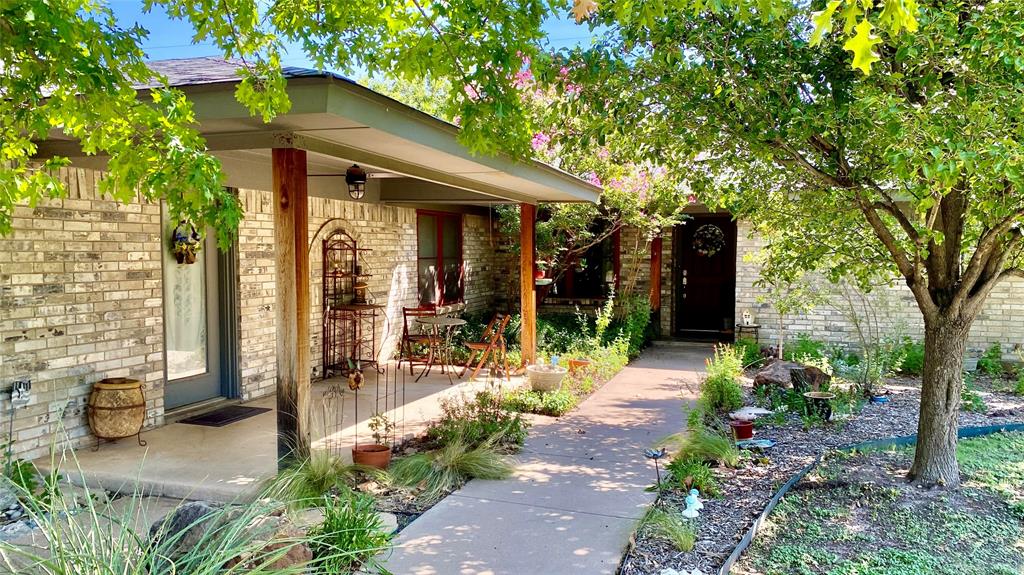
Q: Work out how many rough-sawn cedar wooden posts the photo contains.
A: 3